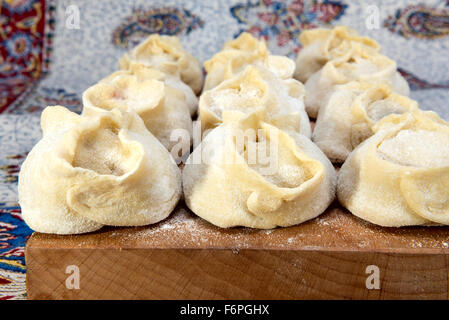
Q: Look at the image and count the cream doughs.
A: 12